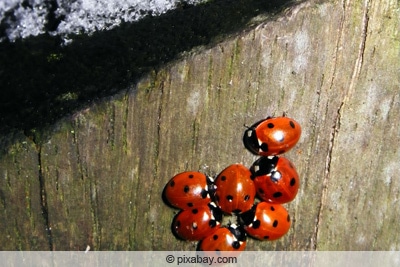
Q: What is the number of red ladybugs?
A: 7